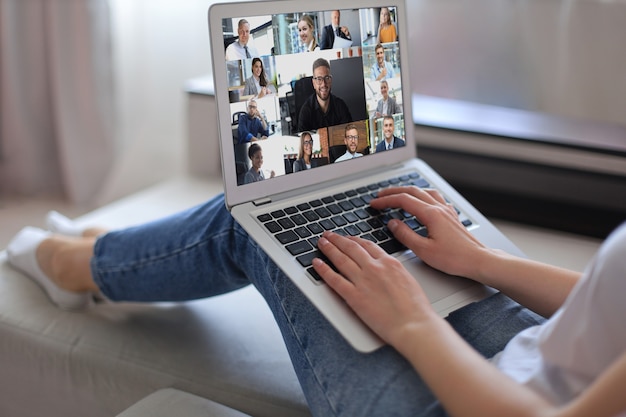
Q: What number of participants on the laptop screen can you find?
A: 13